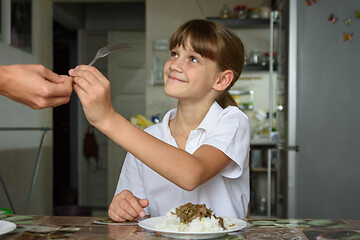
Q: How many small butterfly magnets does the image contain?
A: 5